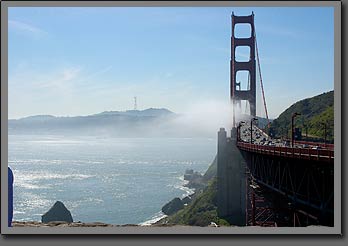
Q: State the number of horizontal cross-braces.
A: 4